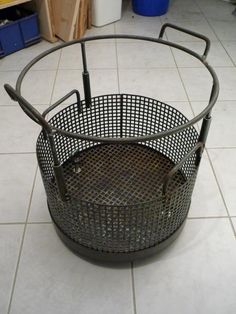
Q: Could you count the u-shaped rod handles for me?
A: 4